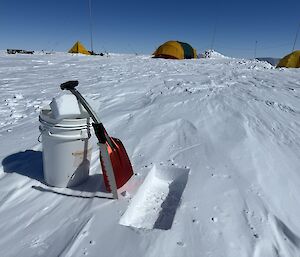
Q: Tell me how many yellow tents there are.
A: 3